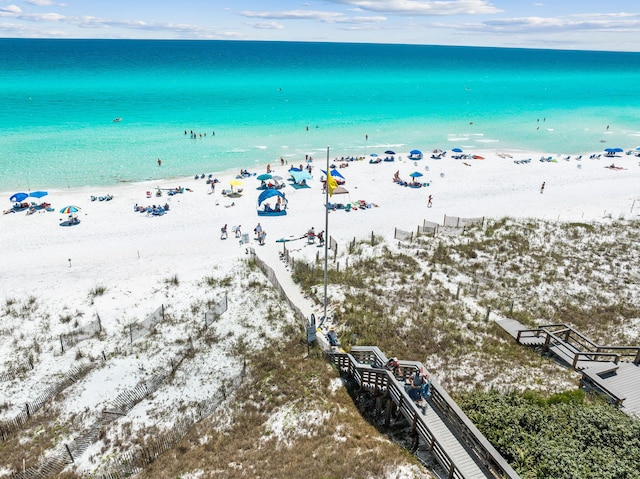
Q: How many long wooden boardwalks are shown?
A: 2